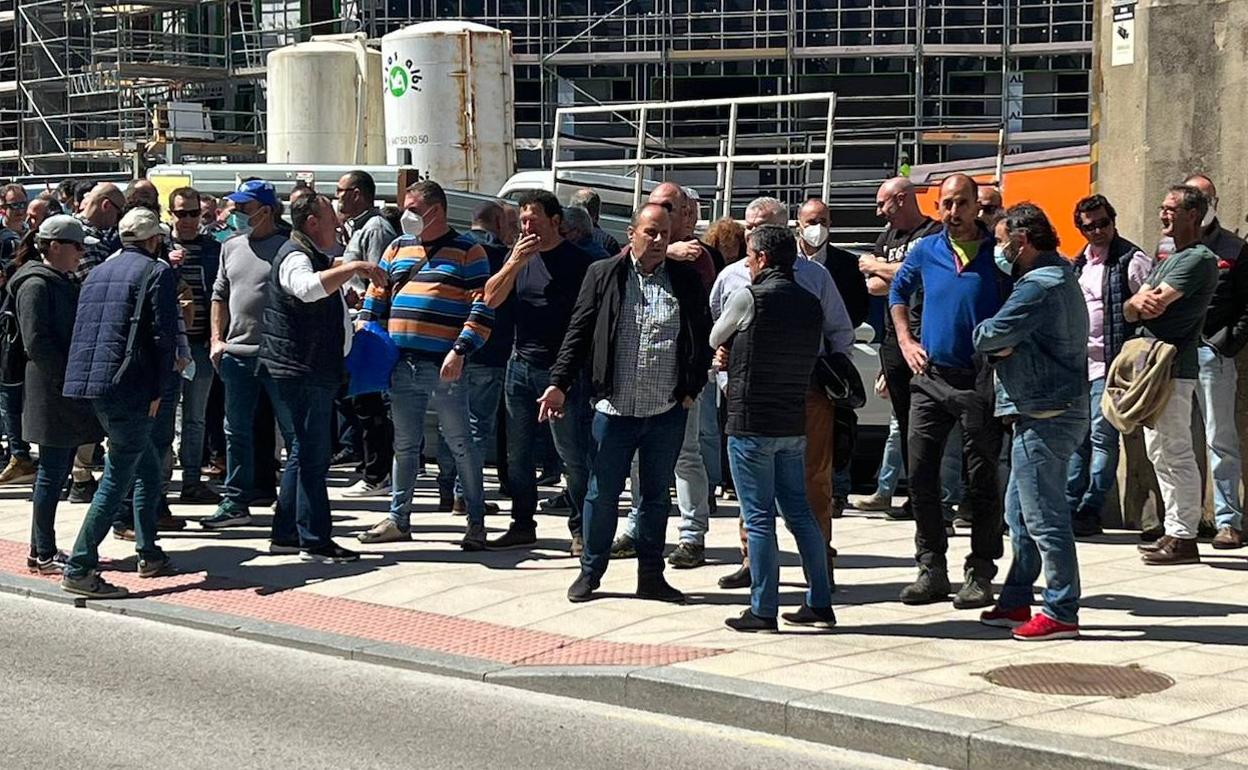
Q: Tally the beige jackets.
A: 1